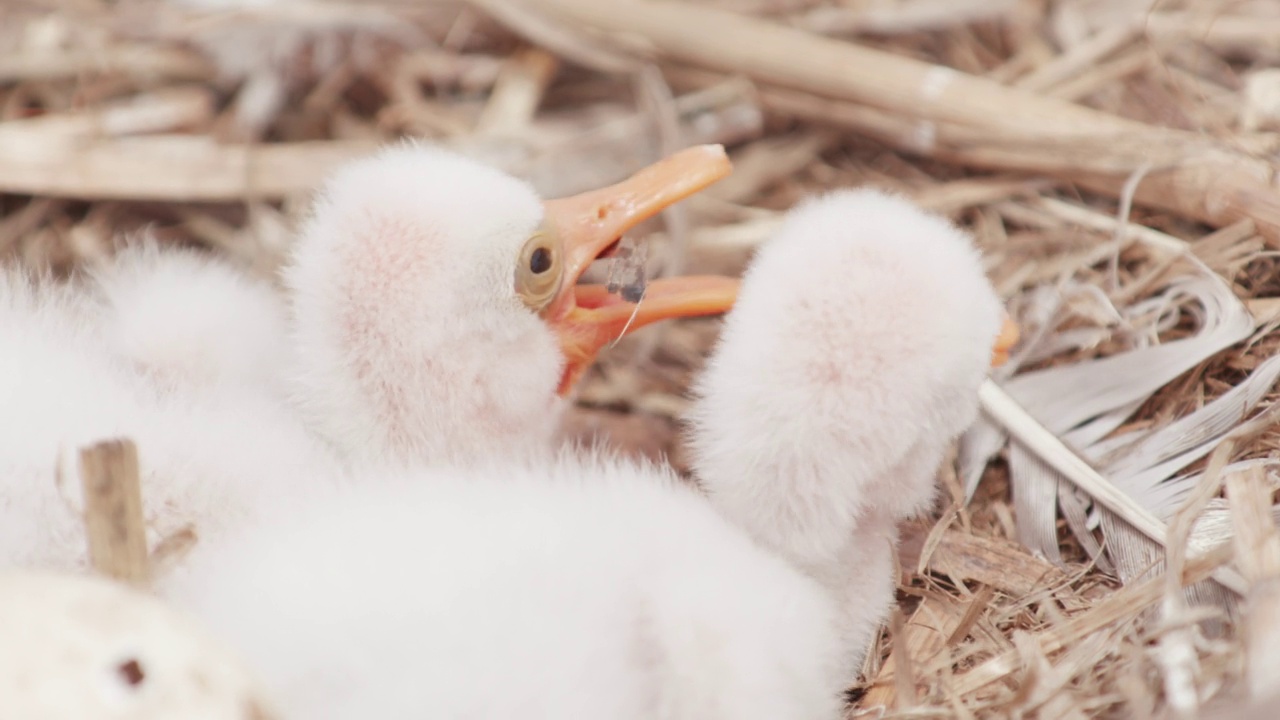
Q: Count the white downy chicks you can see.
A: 3